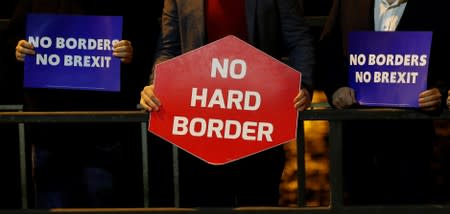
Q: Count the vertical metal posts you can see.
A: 5